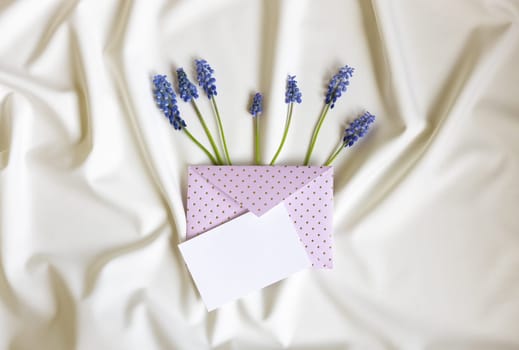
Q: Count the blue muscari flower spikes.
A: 7